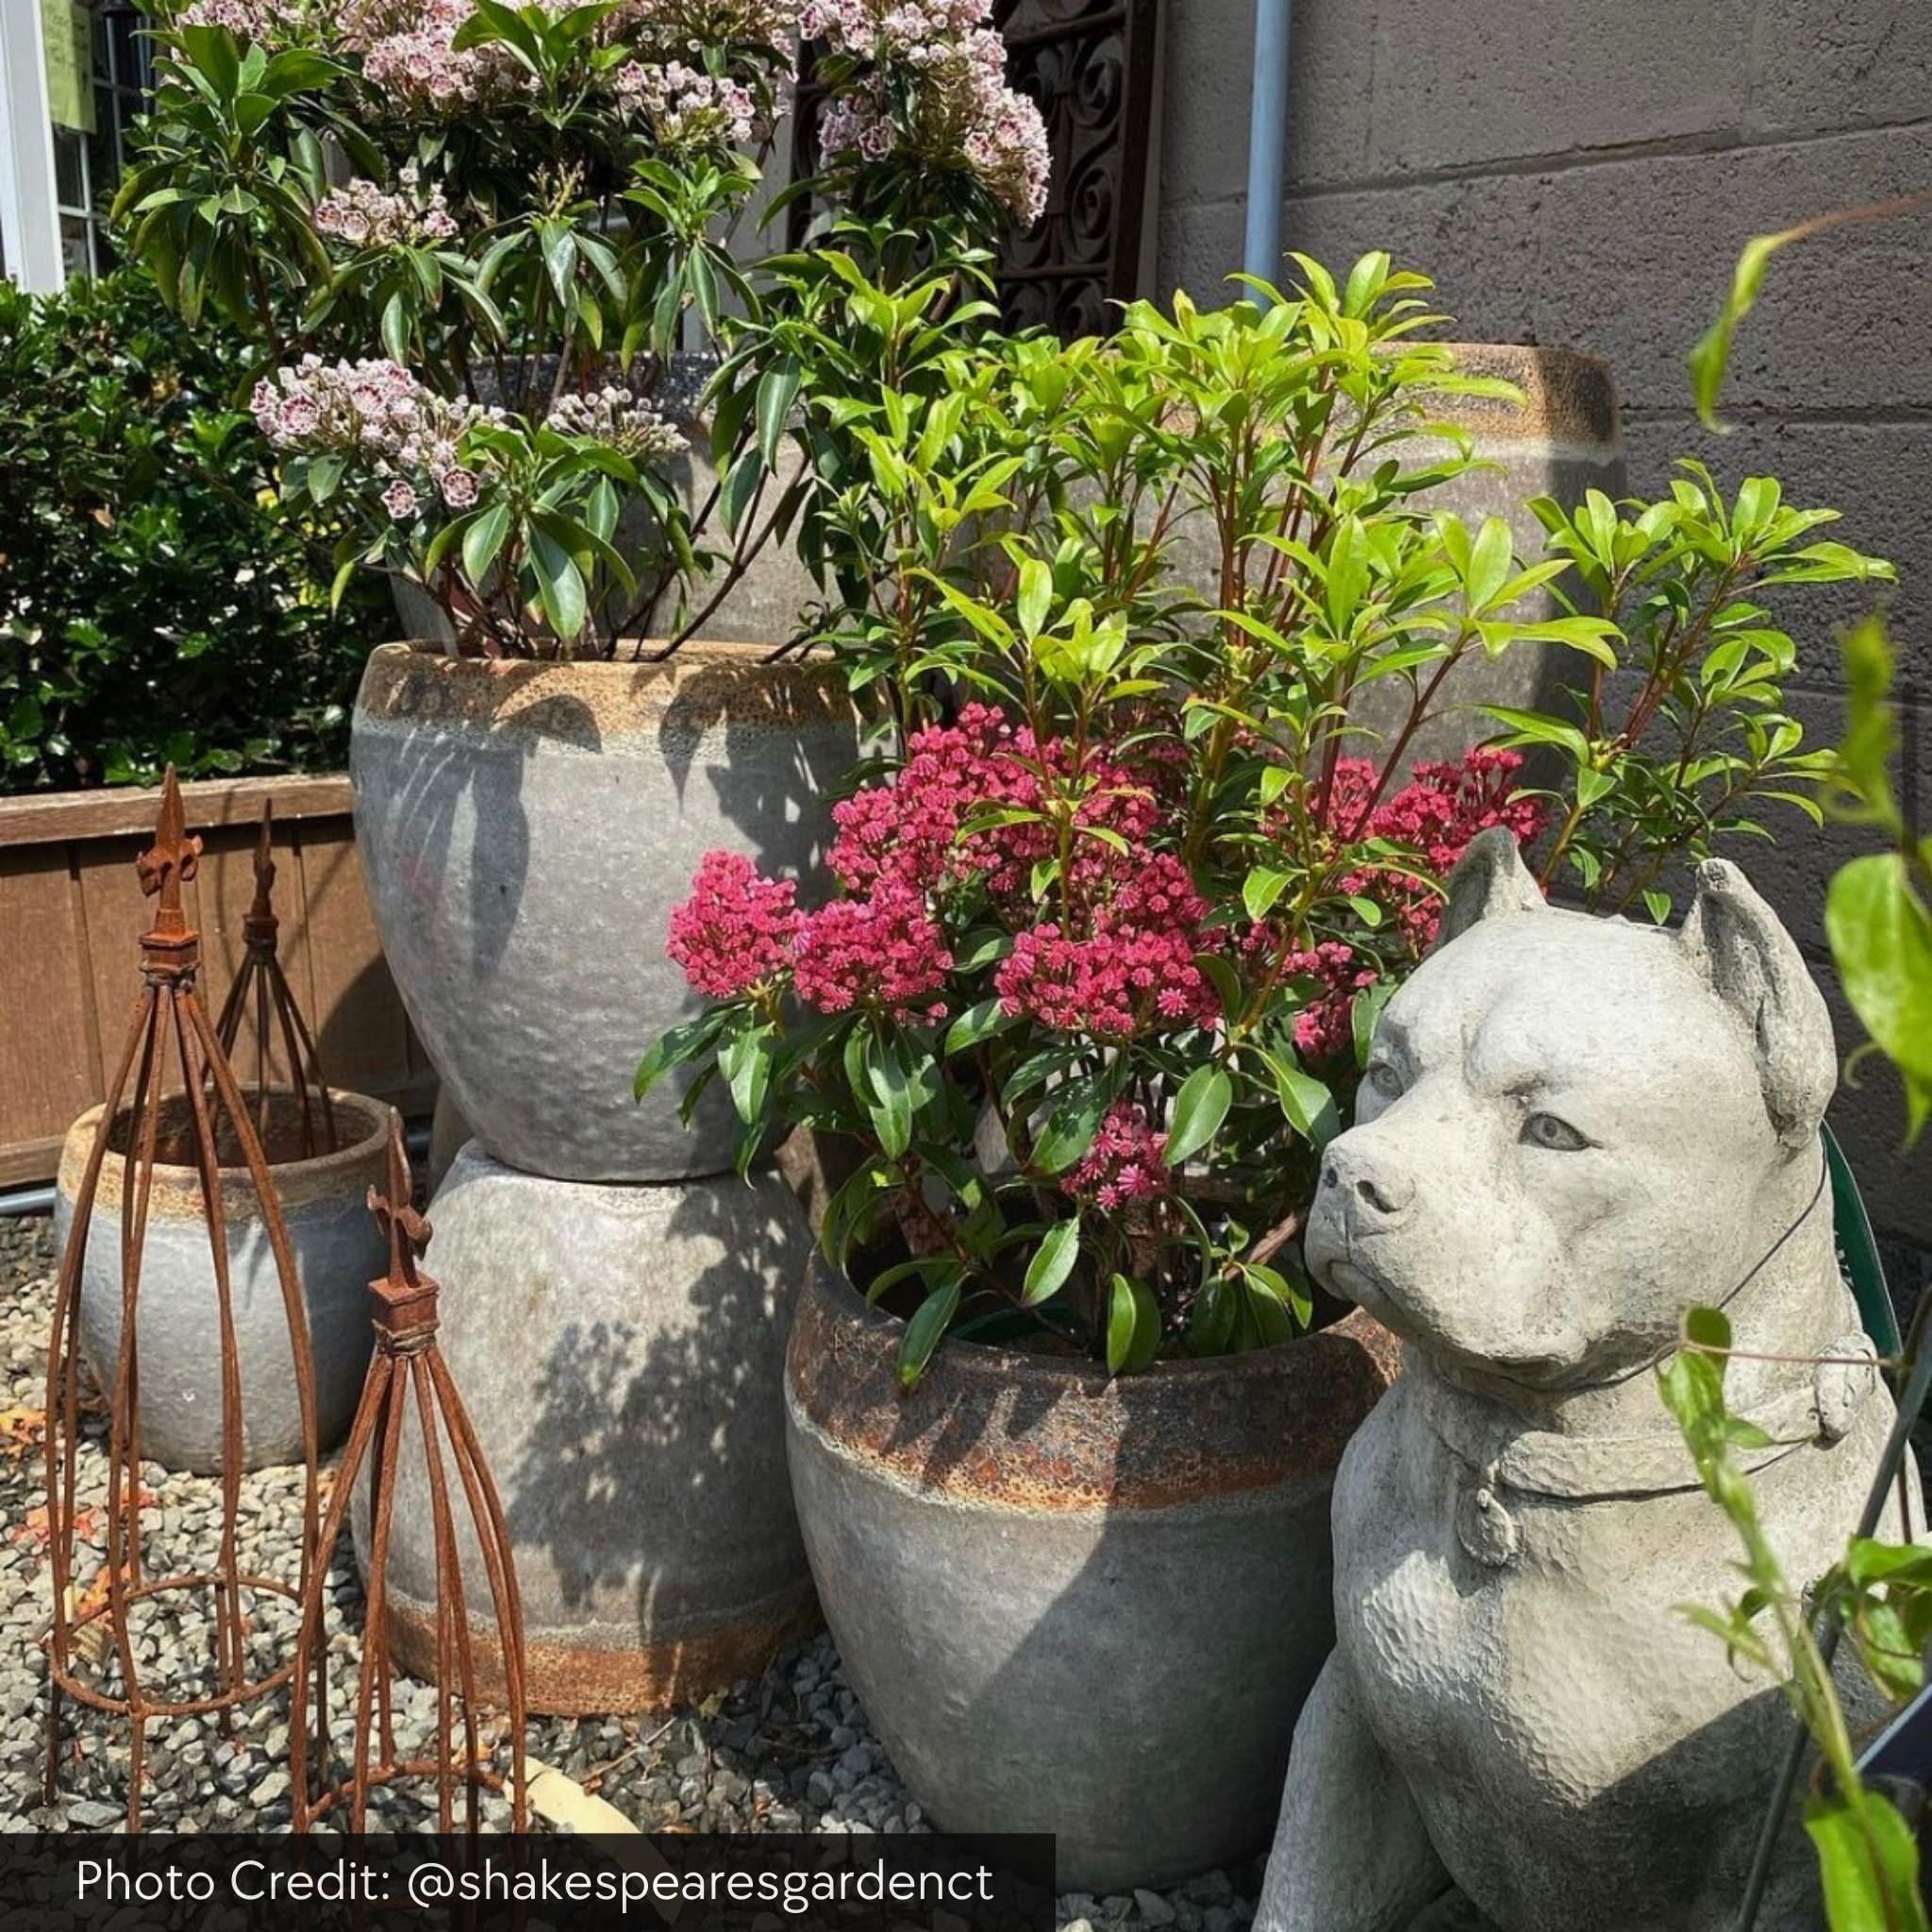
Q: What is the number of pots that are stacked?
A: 2